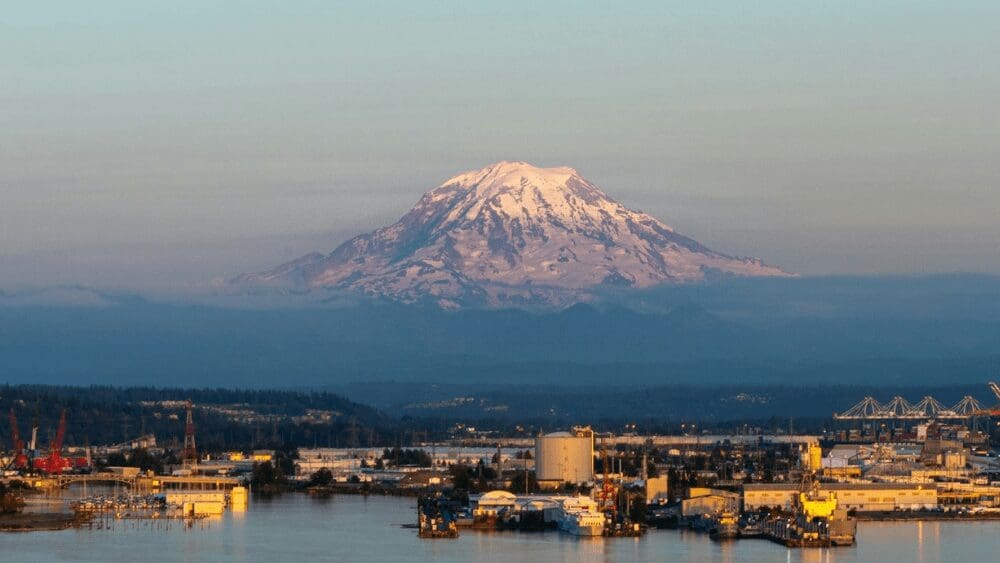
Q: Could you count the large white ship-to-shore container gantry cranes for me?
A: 4